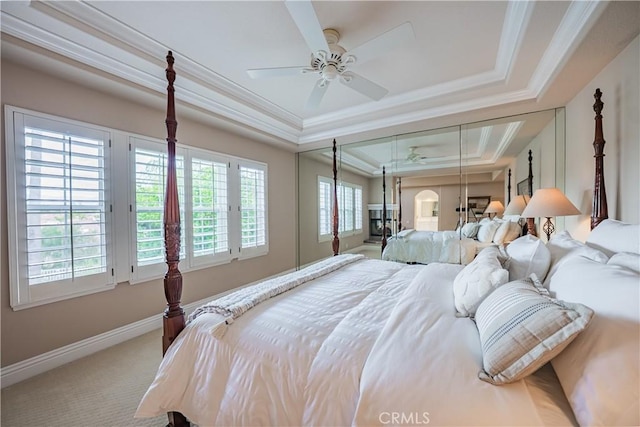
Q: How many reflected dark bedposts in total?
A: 4